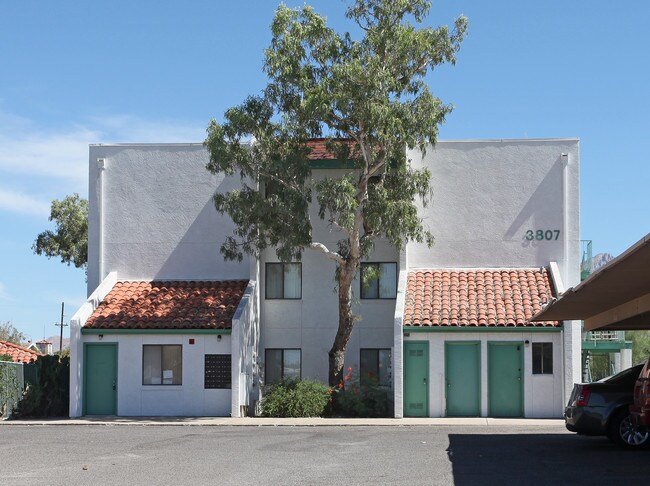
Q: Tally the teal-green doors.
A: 4